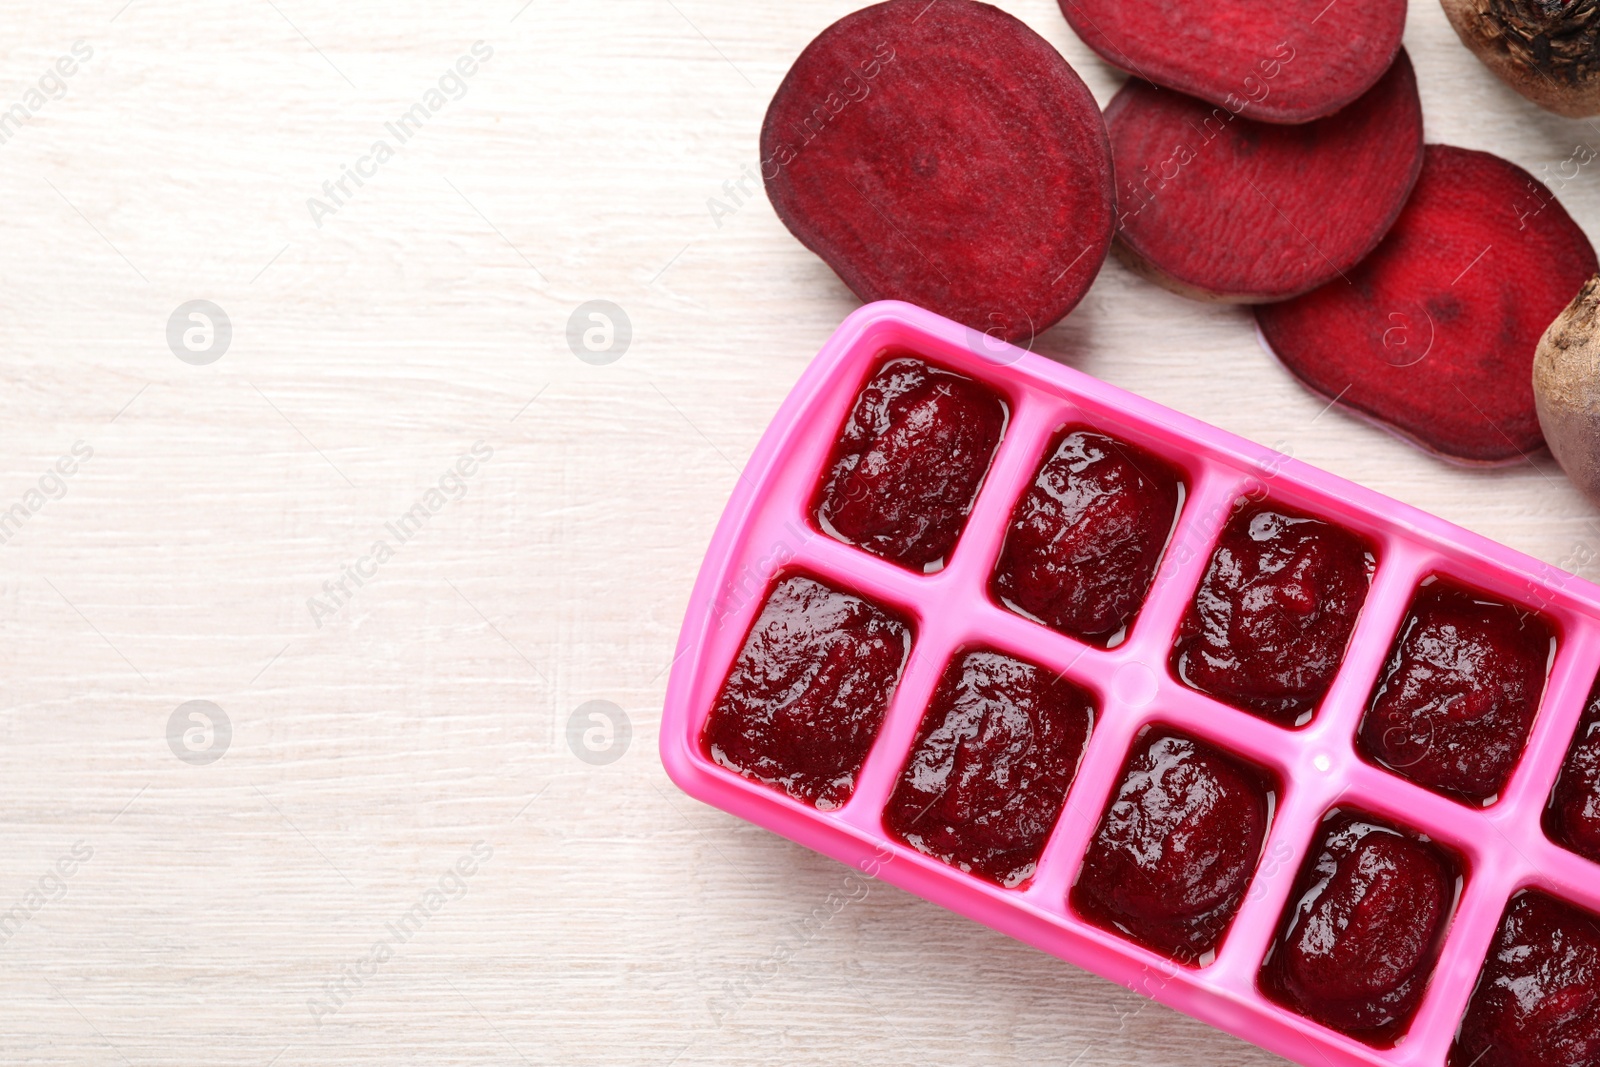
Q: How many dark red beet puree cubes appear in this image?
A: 10